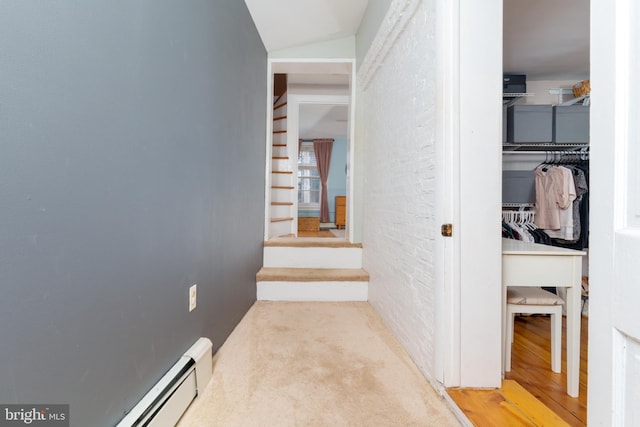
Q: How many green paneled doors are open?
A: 0